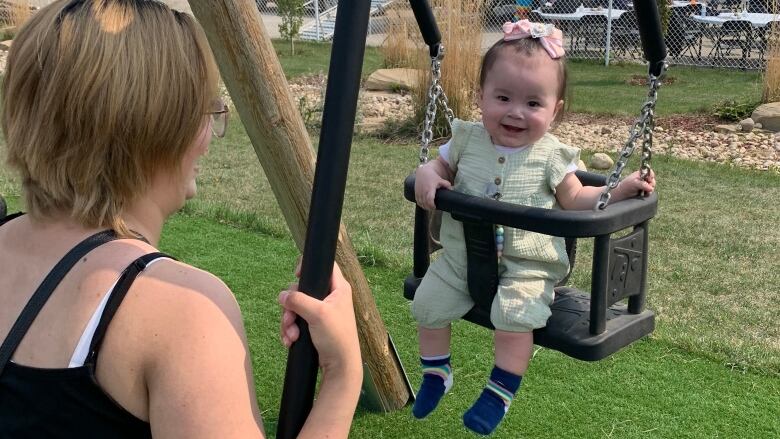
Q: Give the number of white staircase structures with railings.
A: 1